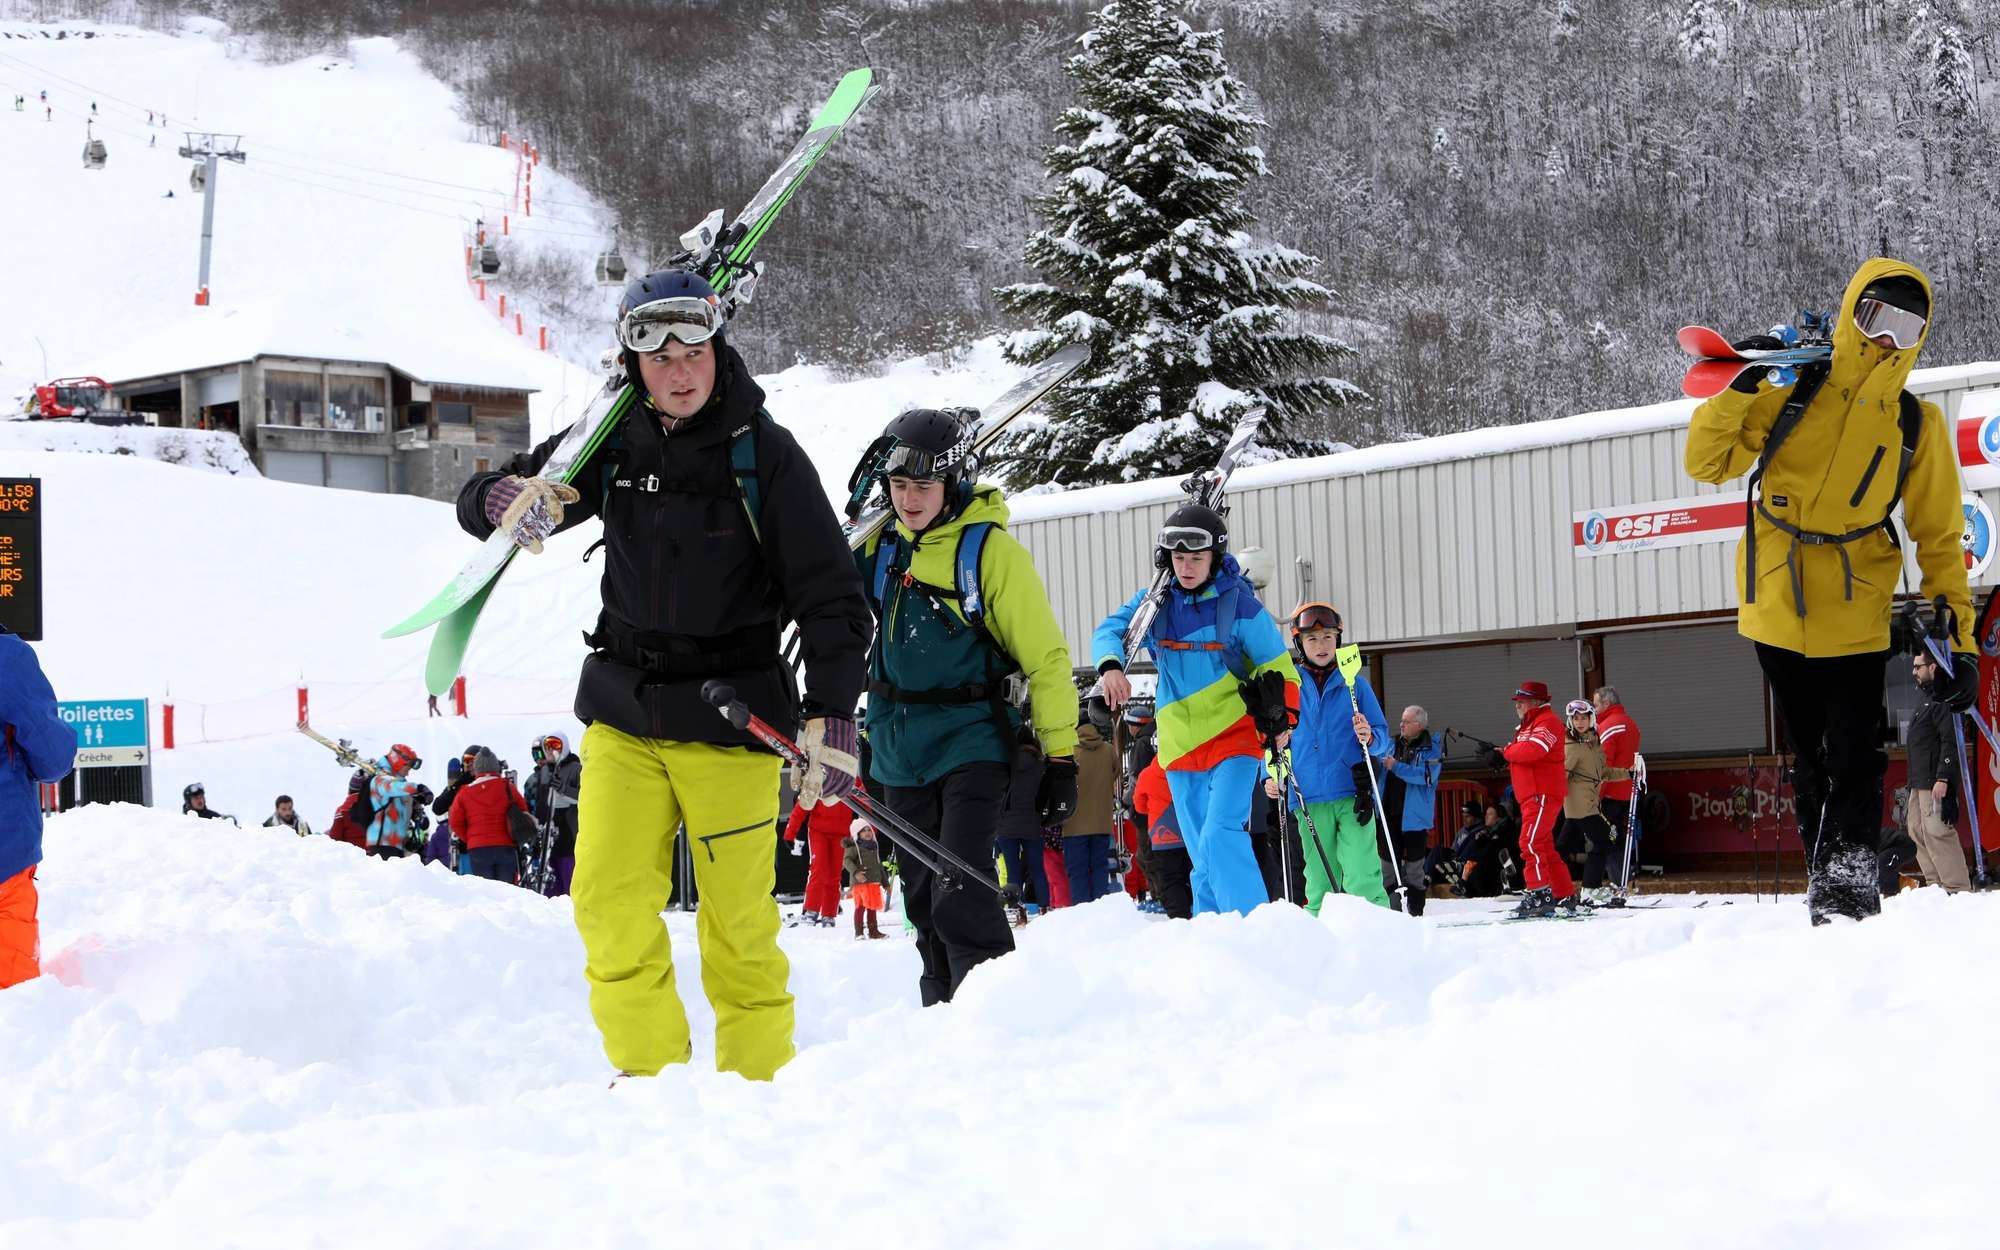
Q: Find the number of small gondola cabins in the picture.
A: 4